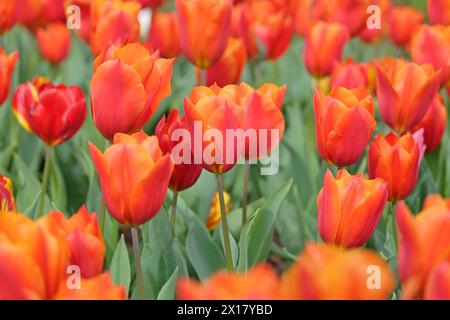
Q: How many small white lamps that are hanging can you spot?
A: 0